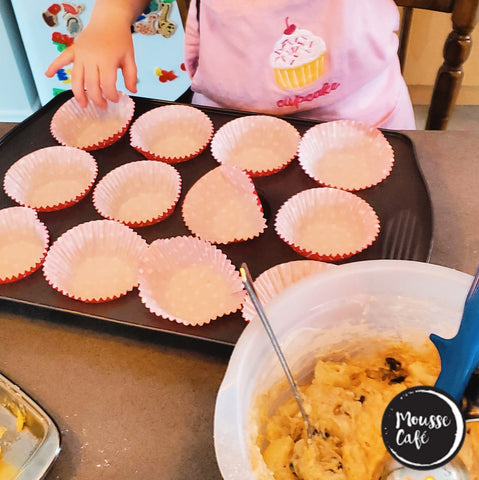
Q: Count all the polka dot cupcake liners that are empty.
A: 12